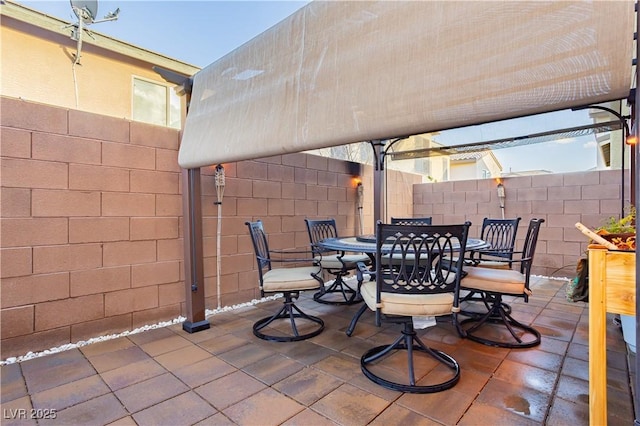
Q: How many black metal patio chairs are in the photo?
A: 6